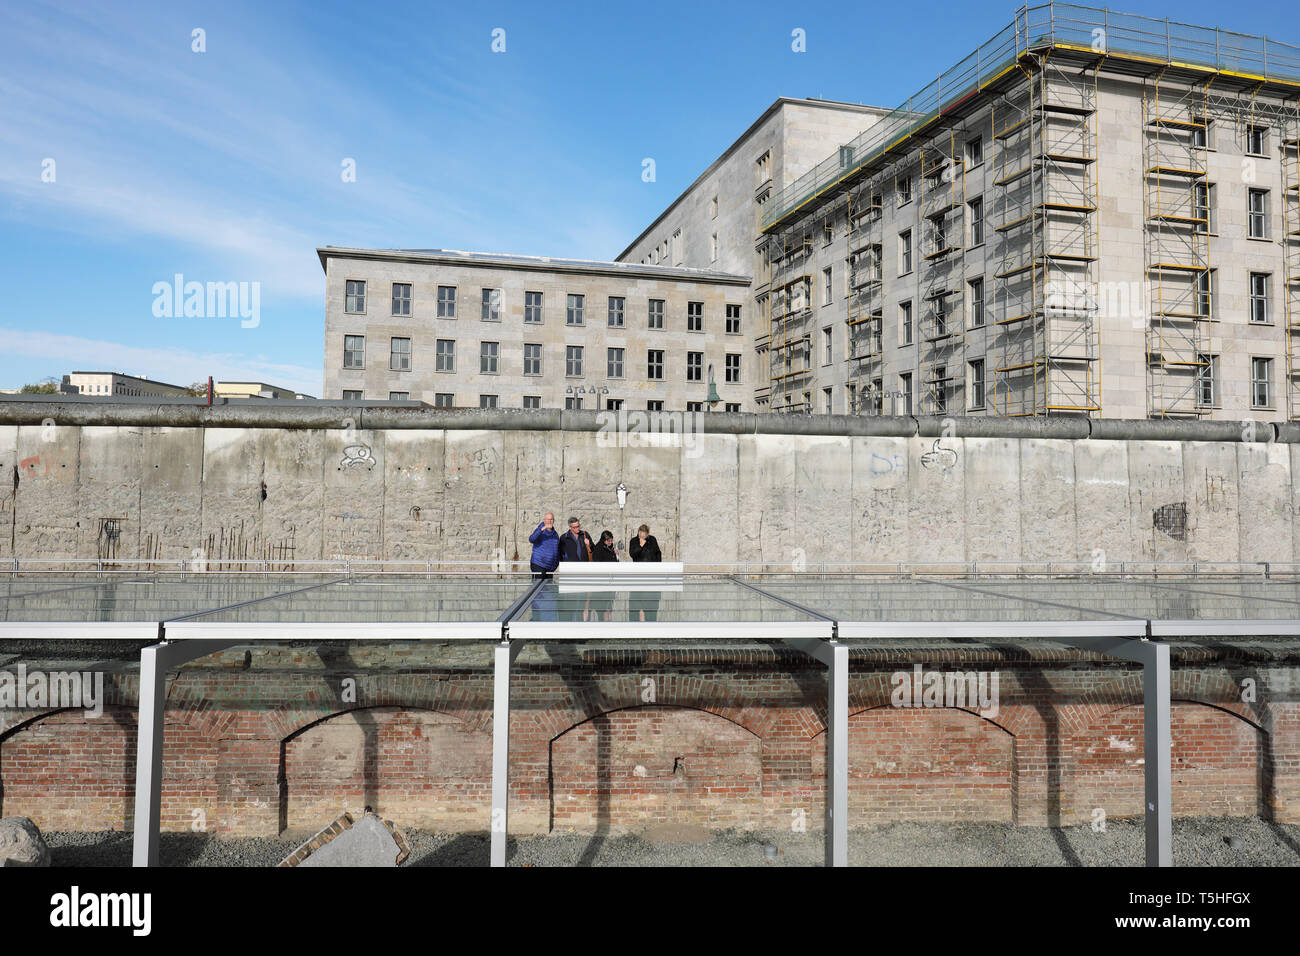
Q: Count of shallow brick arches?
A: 5